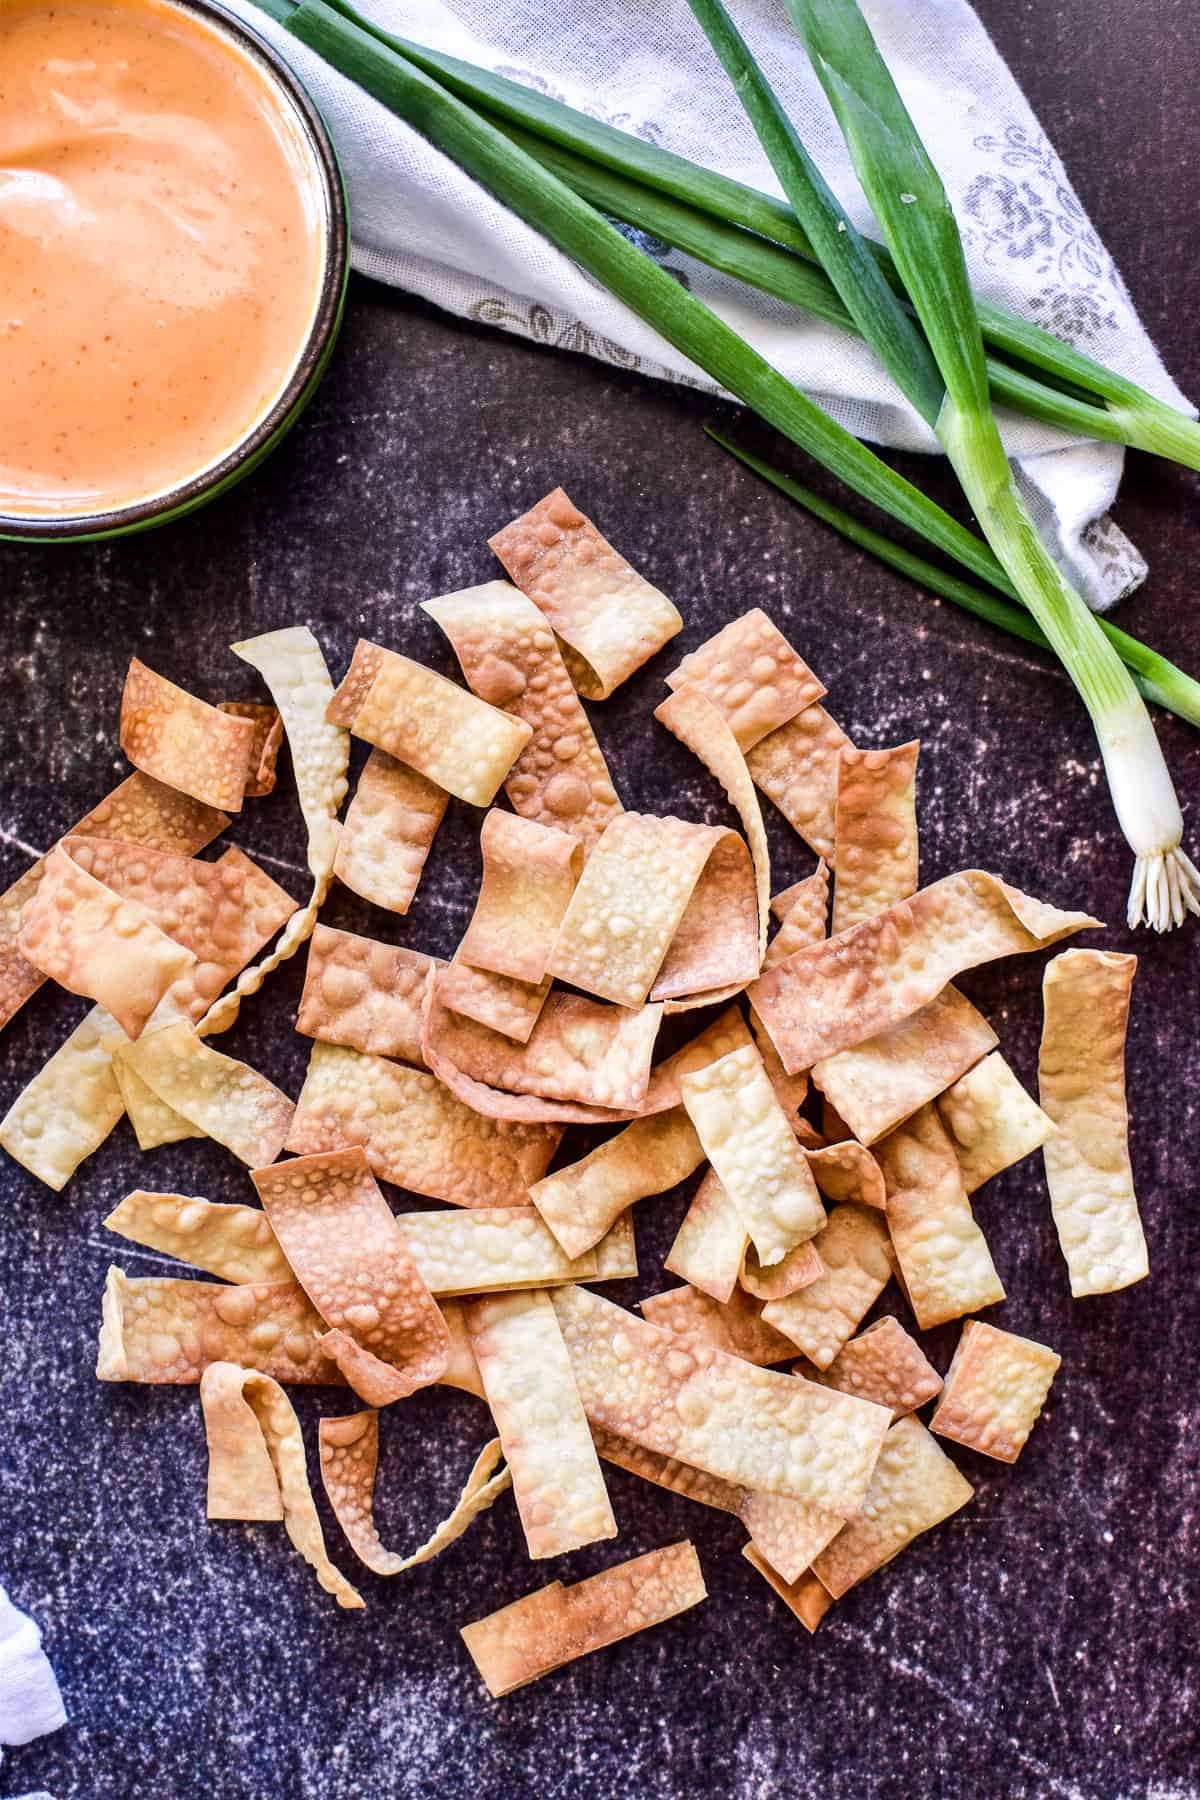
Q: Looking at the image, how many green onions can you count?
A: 3